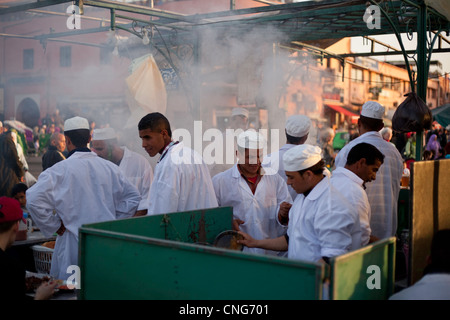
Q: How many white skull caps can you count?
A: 7